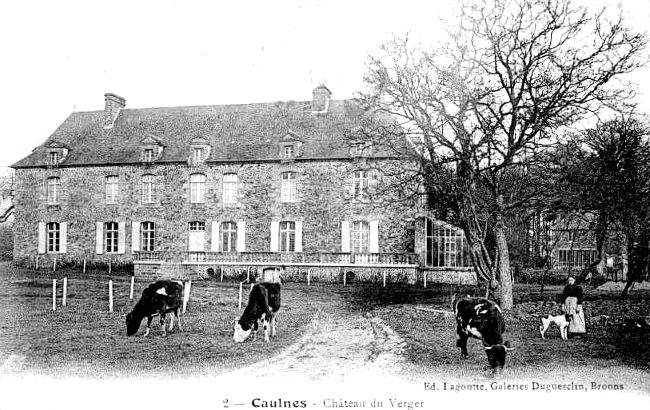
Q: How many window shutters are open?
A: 11